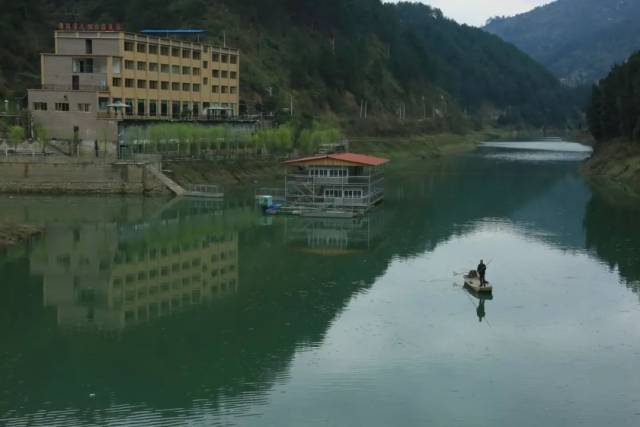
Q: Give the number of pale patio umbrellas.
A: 2